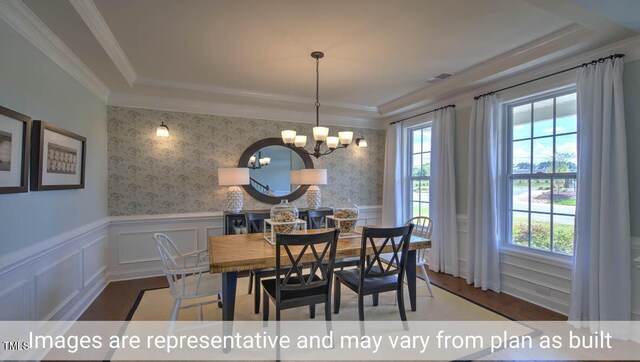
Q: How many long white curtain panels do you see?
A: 4